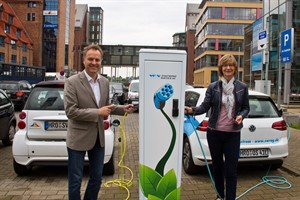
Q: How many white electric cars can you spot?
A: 2